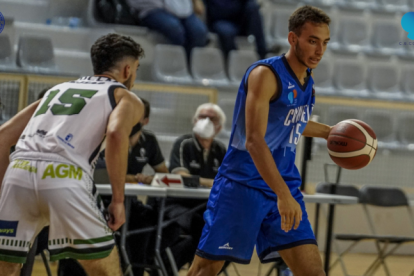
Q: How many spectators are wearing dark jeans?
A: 2